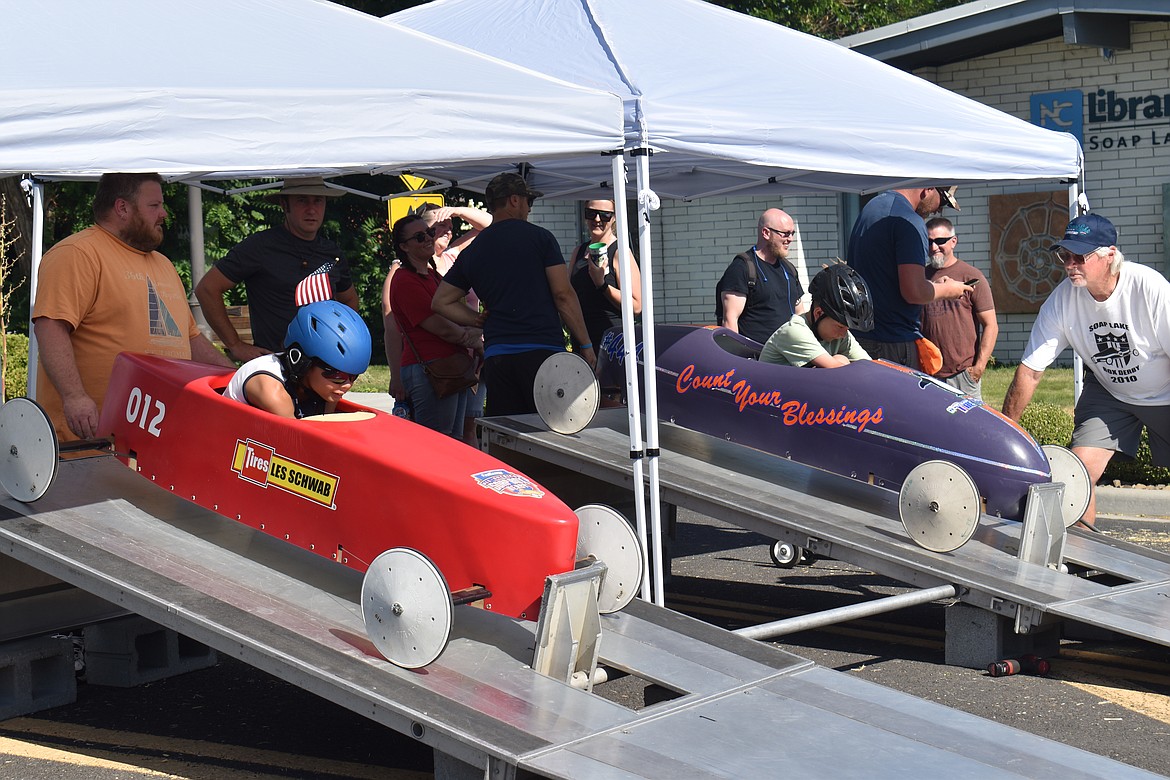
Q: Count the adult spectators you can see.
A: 10